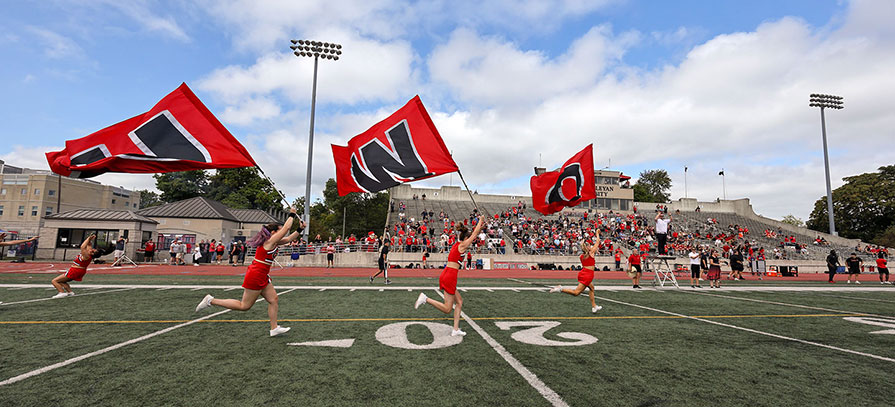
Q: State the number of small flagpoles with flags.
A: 2